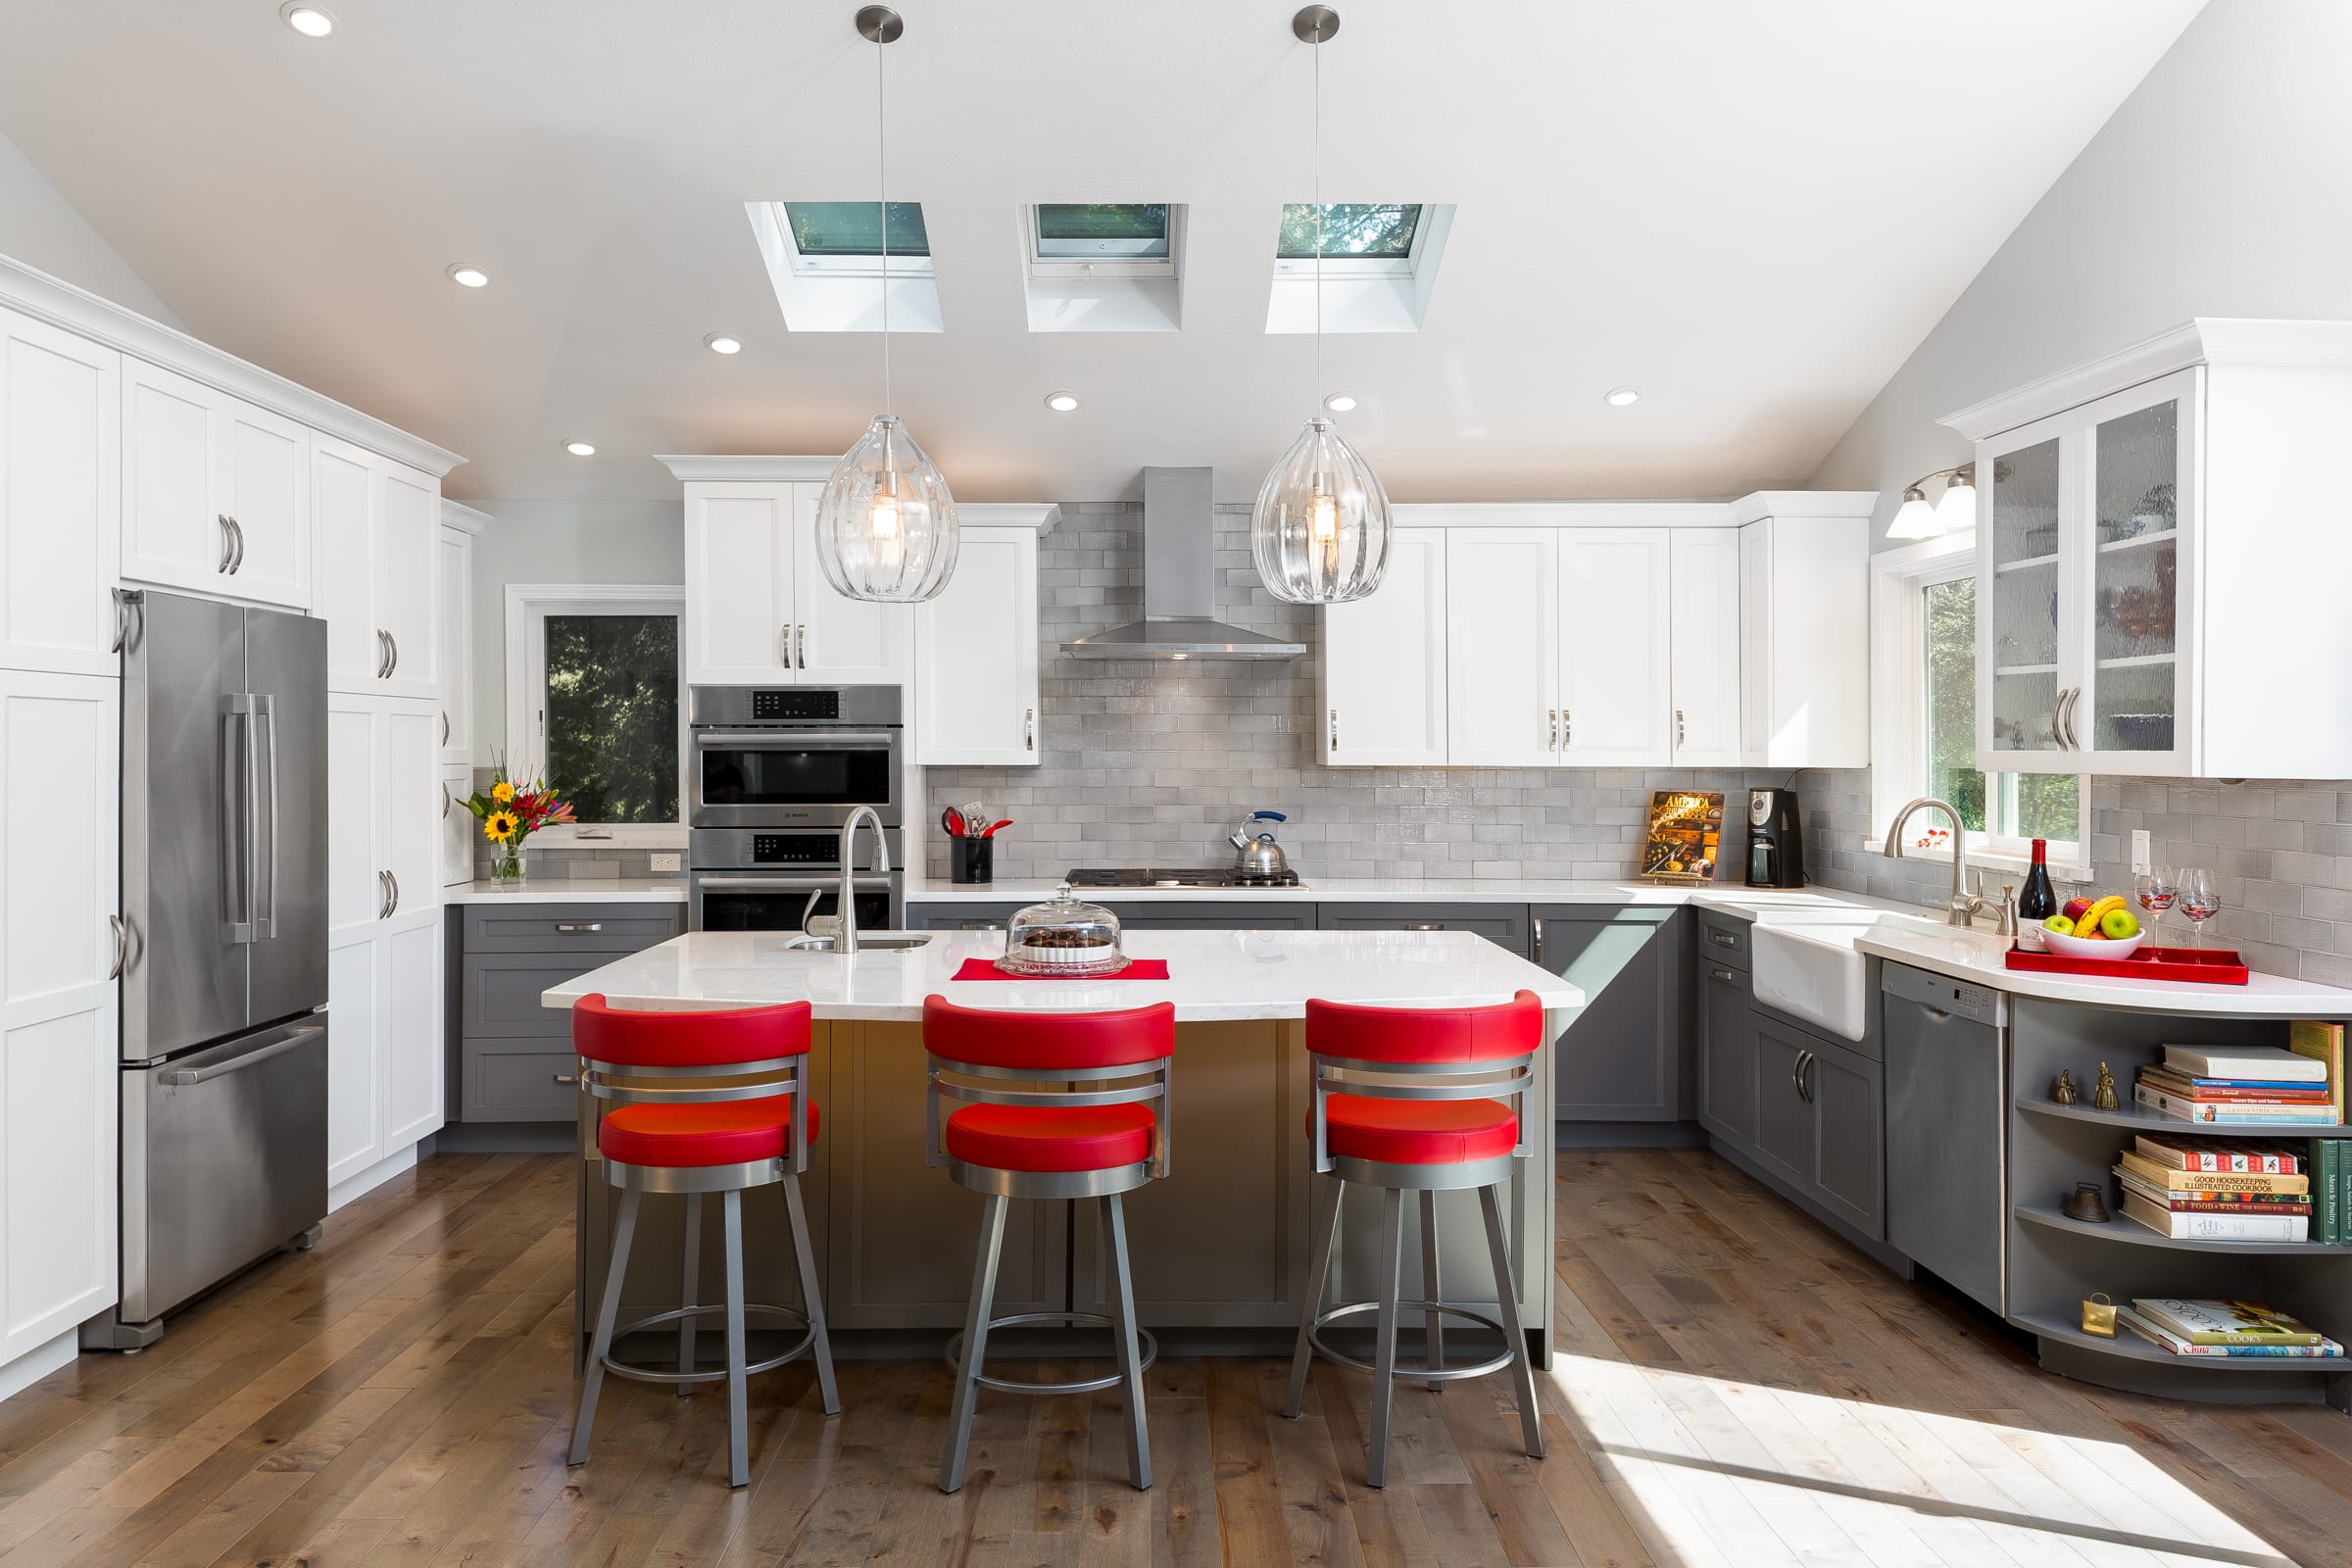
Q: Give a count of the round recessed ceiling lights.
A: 7